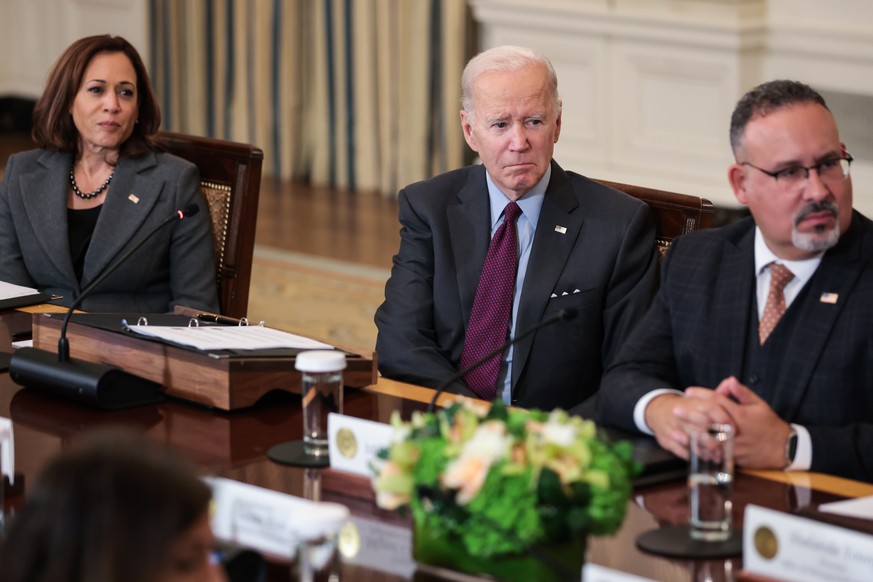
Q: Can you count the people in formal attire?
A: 3